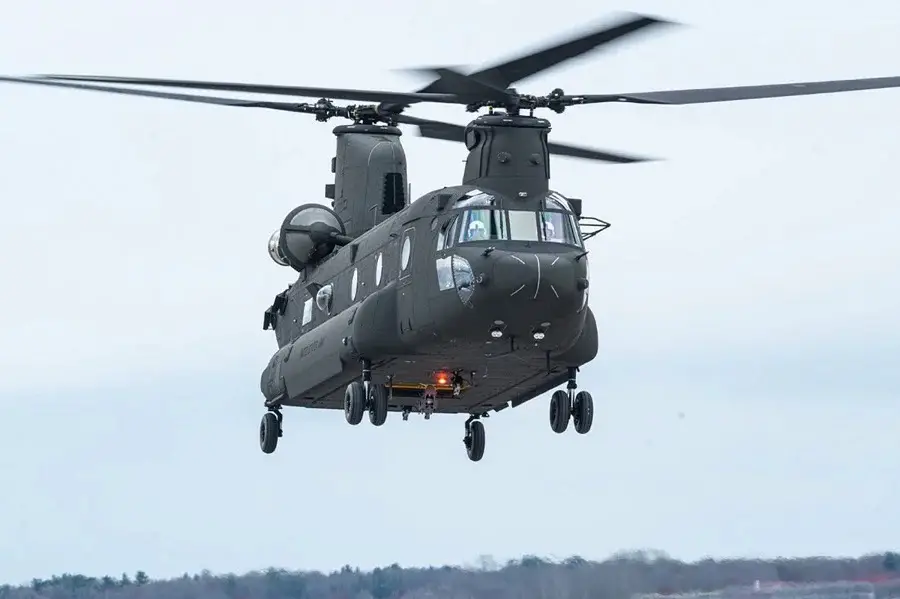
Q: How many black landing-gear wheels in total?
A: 6